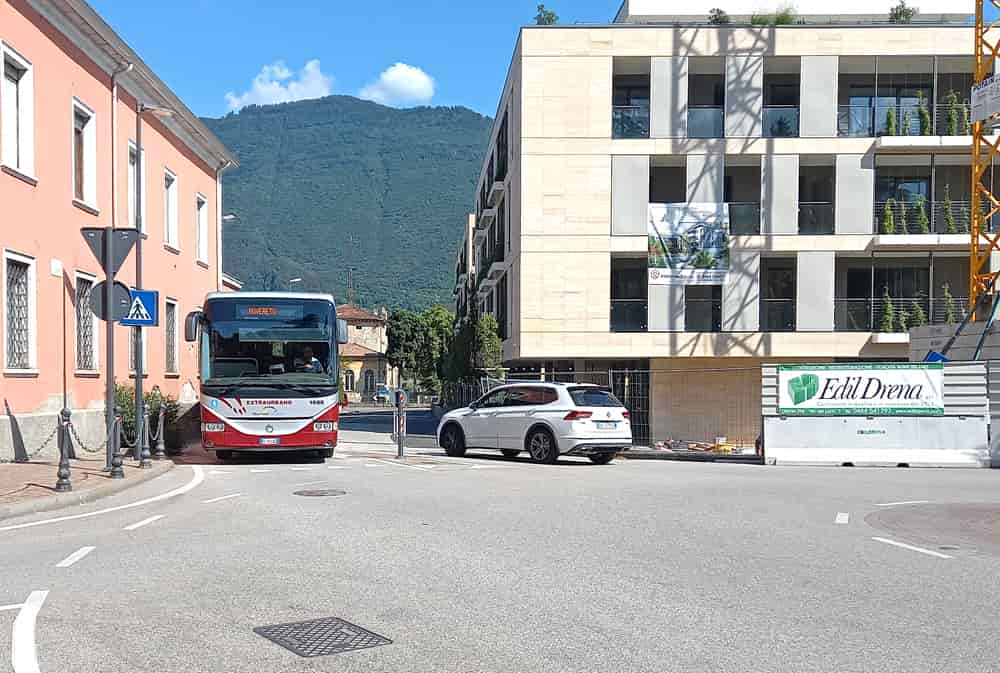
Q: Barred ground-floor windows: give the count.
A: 4